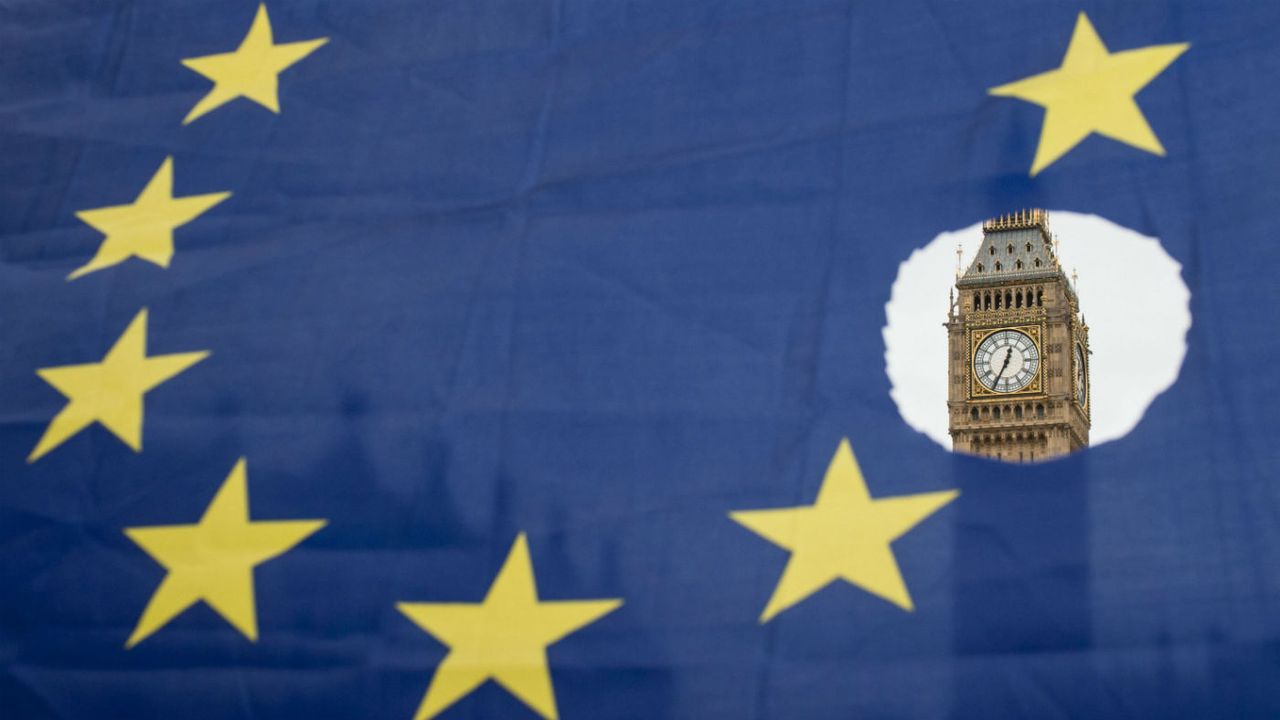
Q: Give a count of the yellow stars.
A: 7